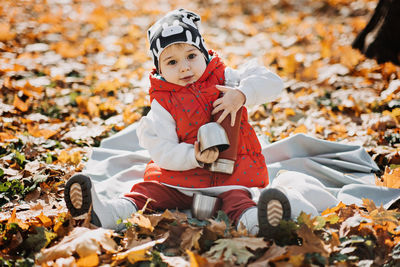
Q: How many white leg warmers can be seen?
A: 2